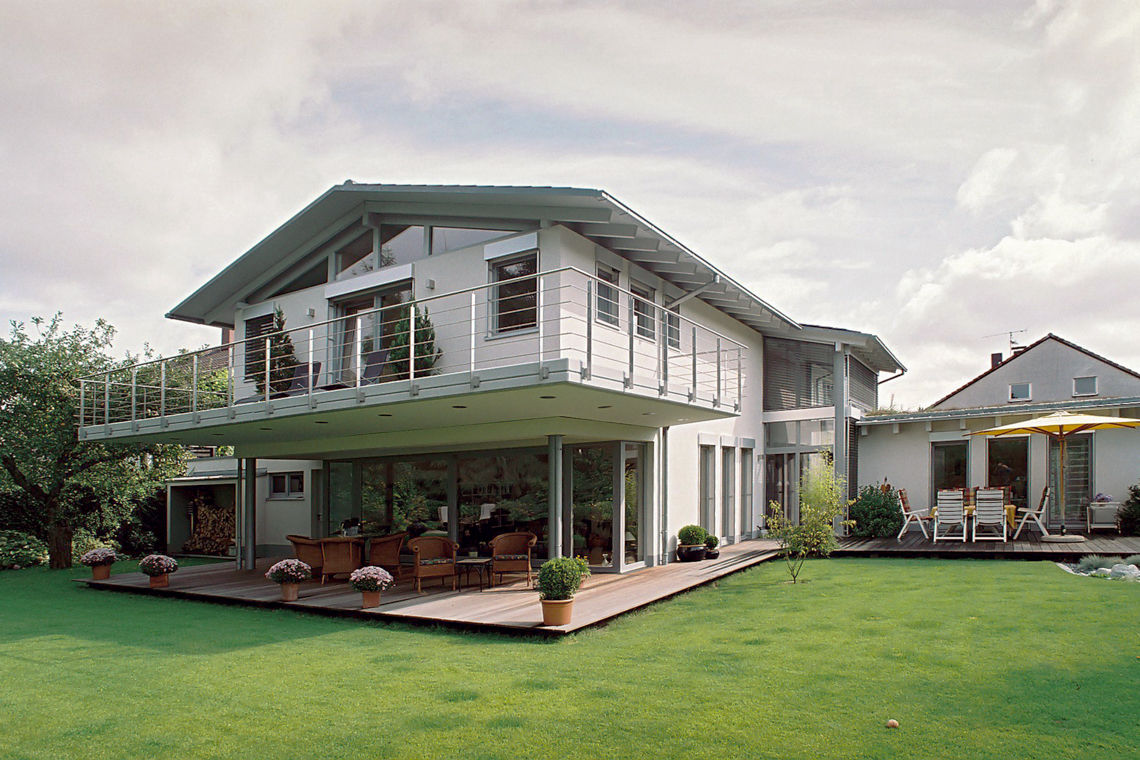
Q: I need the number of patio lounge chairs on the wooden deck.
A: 5